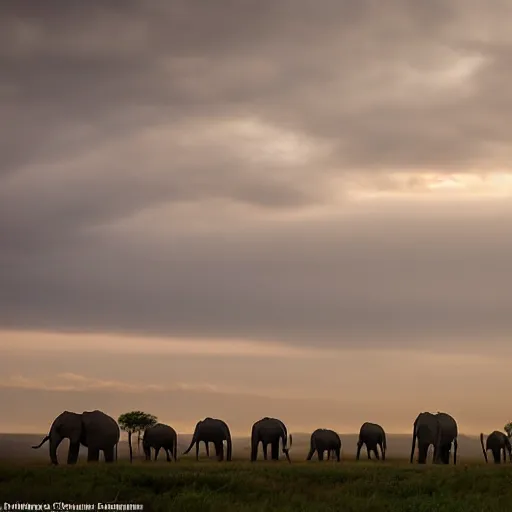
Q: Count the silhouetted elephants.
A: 8